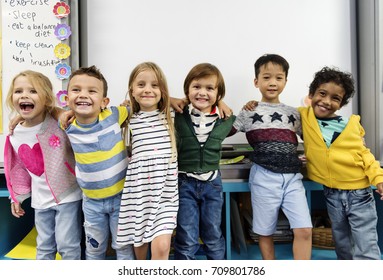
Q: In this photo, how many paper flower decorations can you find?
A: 5